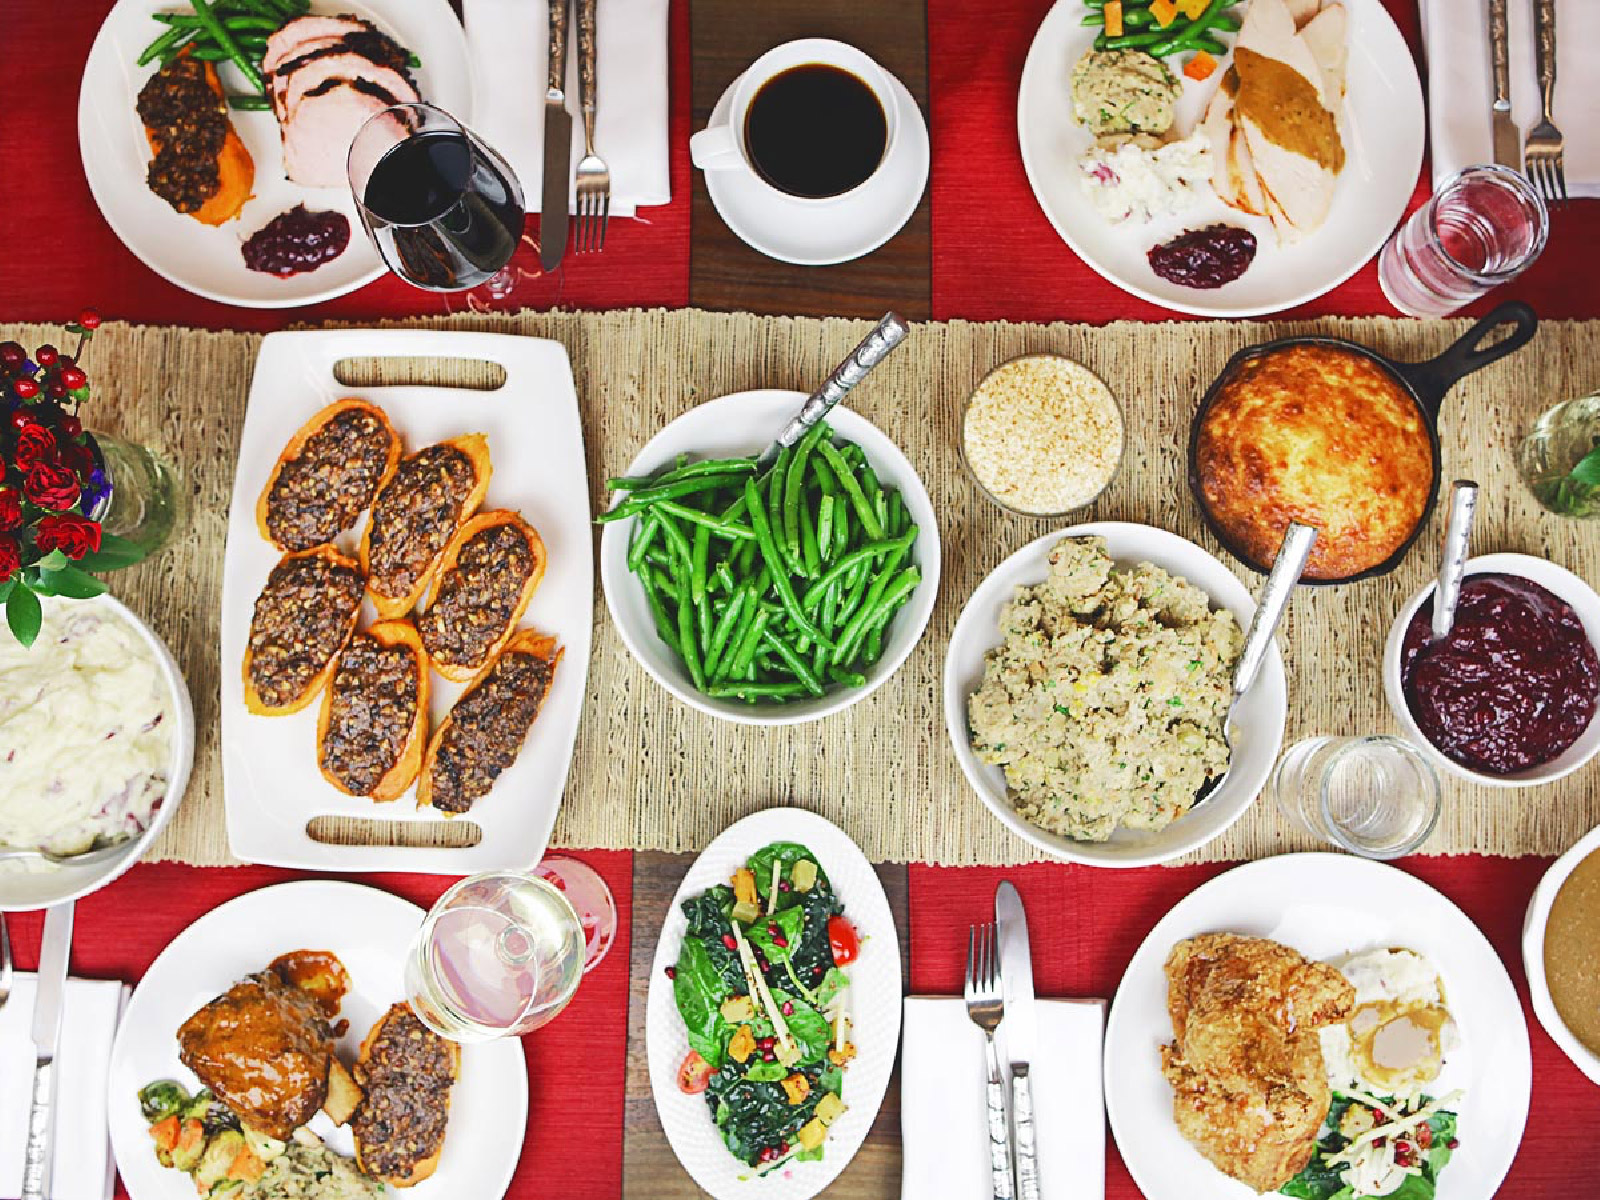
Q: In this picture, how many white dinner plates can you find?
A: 4